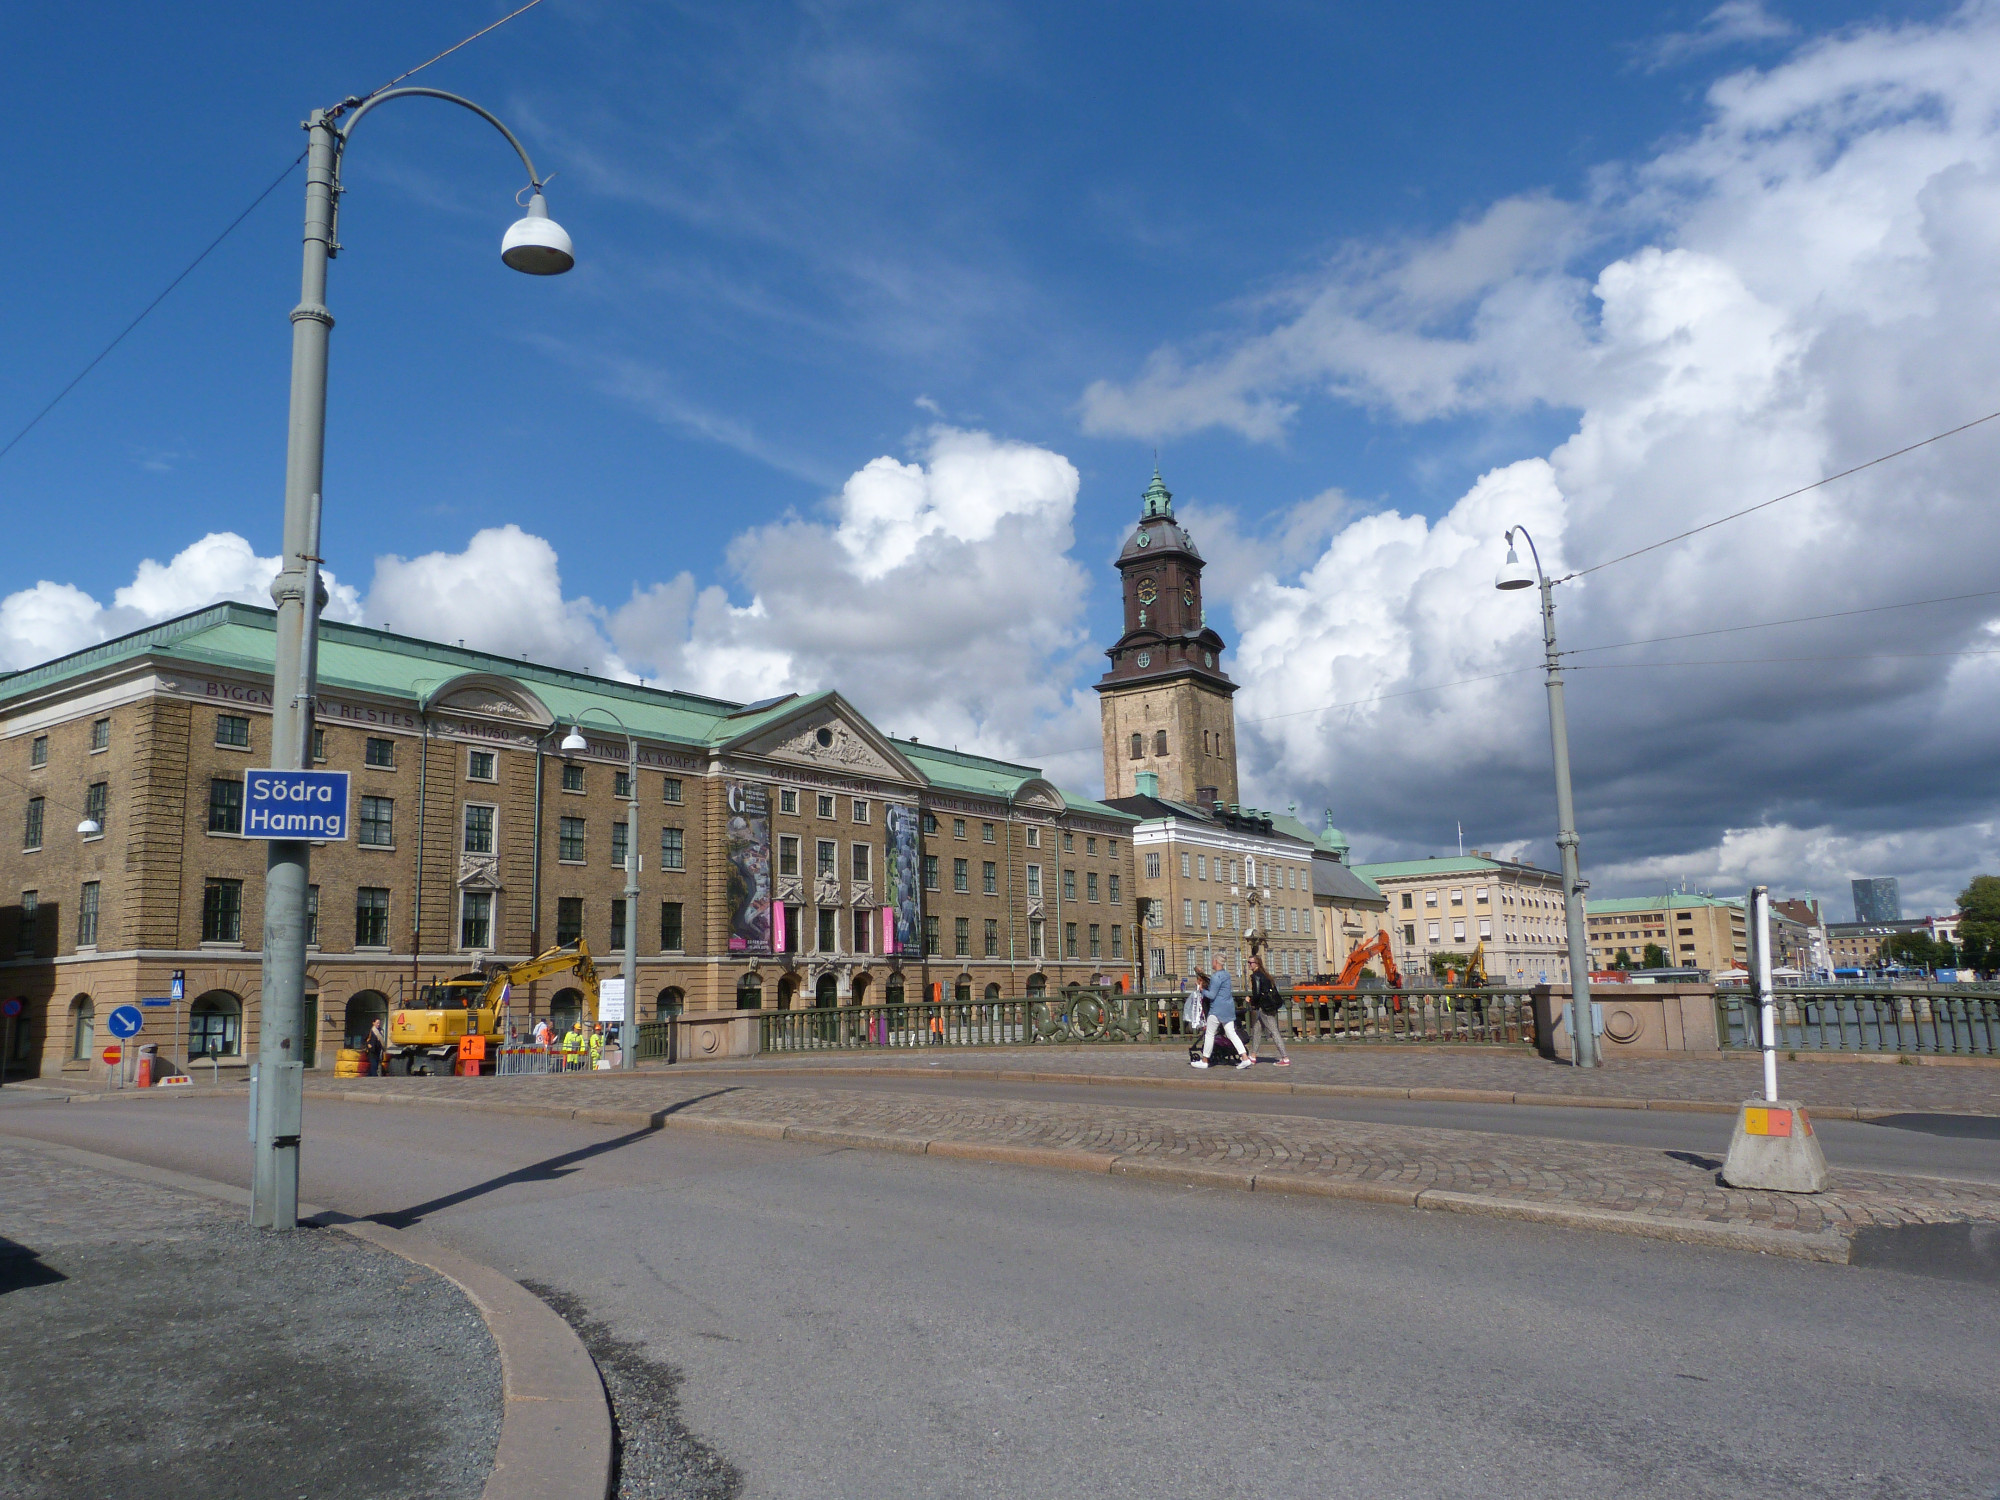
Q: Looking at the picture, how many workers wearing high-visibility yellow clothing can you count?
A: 2